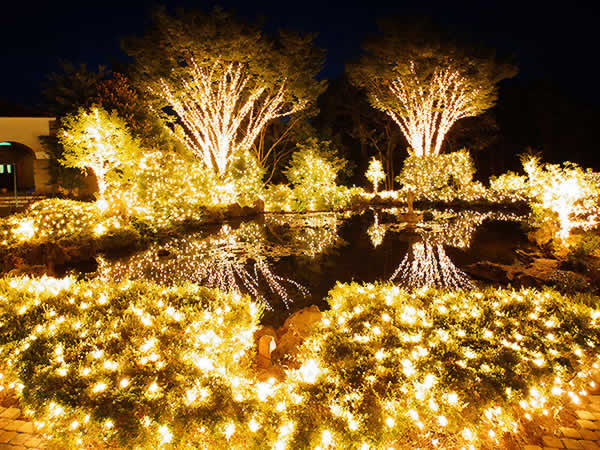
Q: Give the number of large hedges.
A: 2